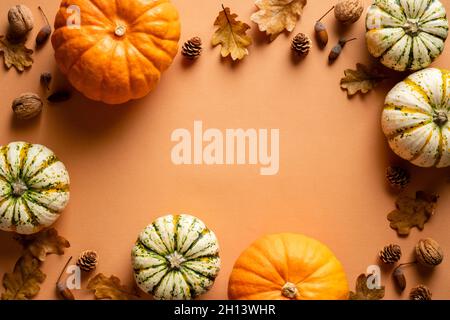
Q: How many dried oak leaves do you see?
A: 9